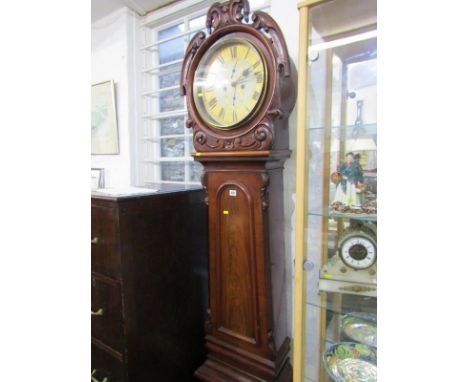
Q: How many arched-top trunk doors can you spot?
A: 1